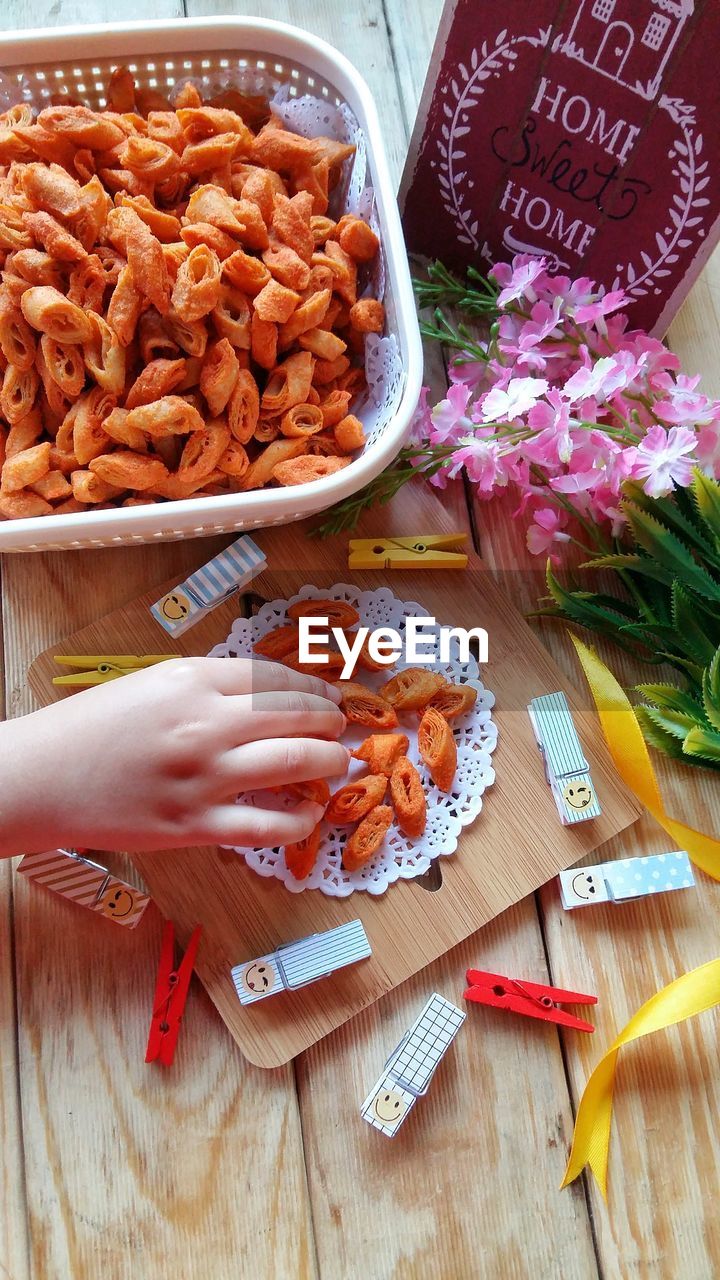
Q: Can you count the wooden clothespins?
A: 10